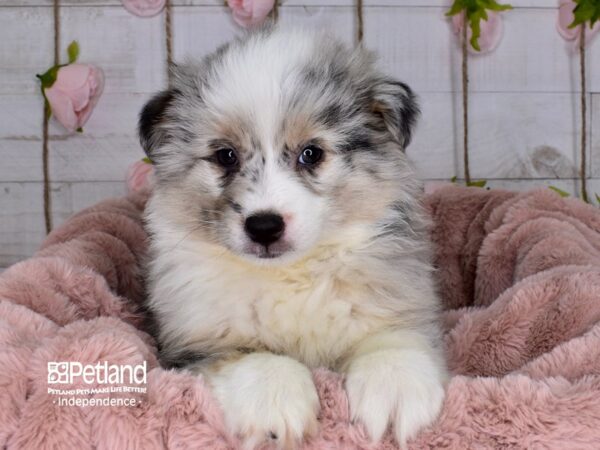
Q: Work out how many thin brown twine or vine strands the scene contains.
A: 6